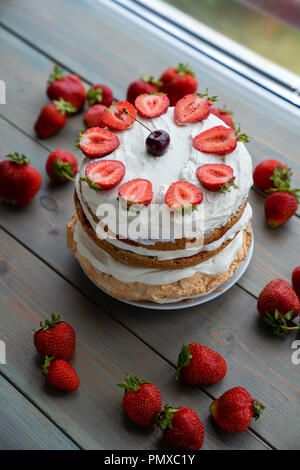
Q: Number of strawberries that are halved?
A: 9